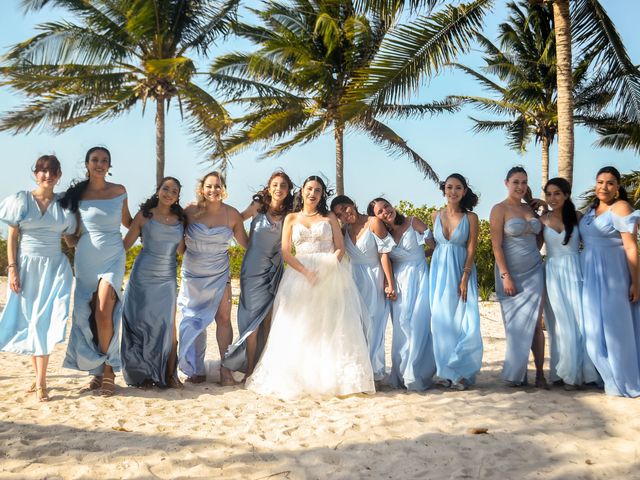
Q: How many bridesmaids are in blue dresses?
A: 11